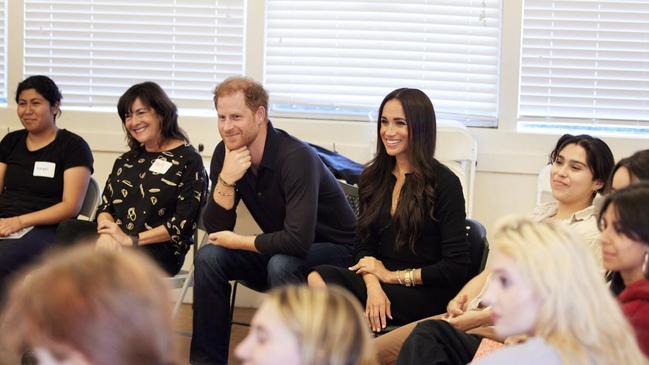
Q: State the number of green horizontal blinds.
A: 0